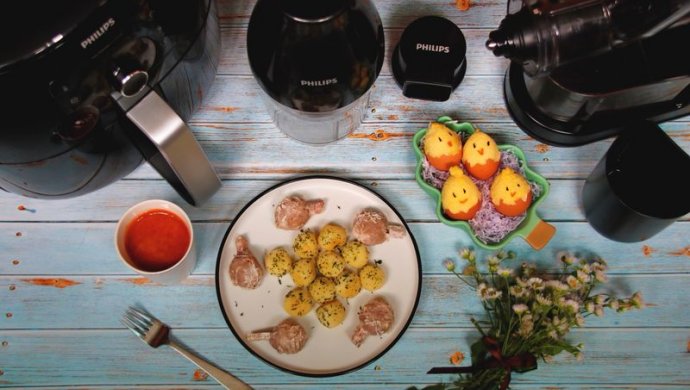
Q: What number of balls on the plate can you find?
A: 11